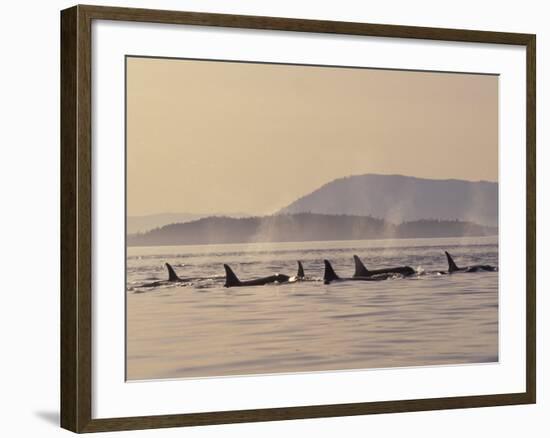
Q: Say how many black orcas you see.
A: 6